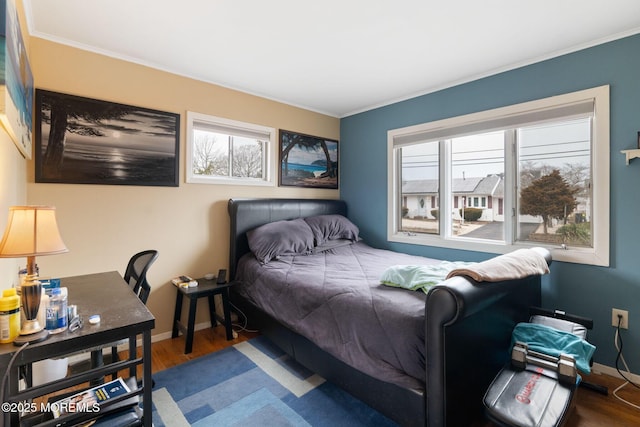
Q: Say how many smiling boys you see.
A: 0